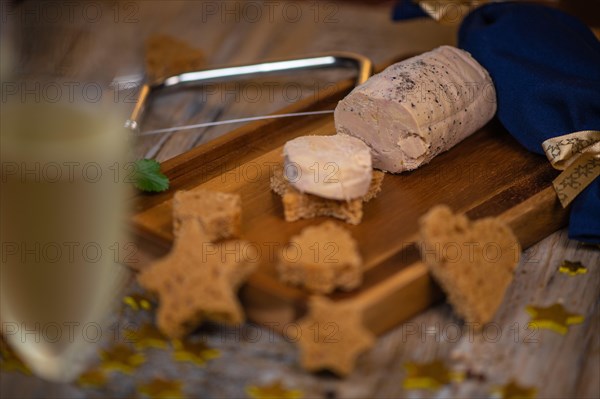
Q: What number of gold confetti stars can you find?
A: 12